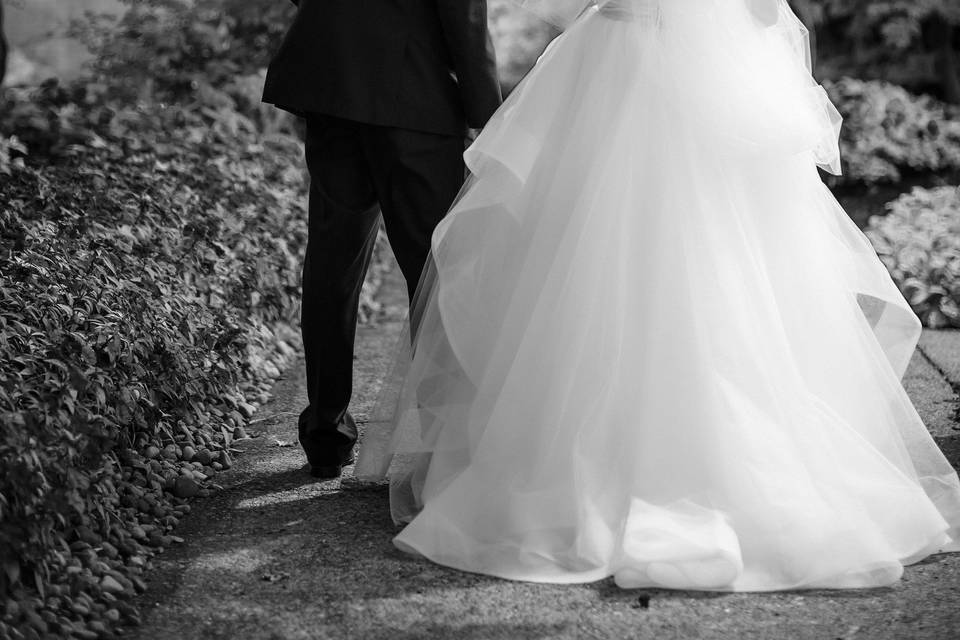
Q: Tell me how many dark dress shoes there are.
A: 1